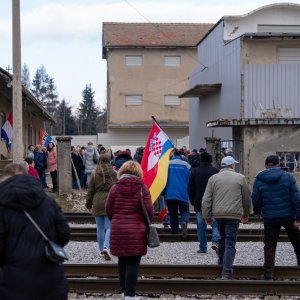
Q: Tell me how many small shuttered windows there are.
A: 4